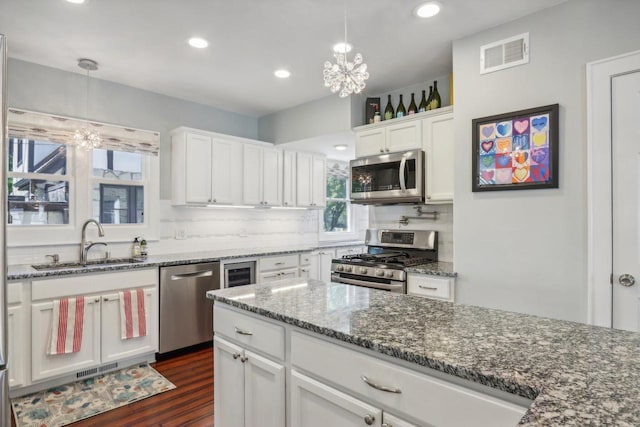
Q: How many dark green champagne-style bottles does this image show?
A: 6